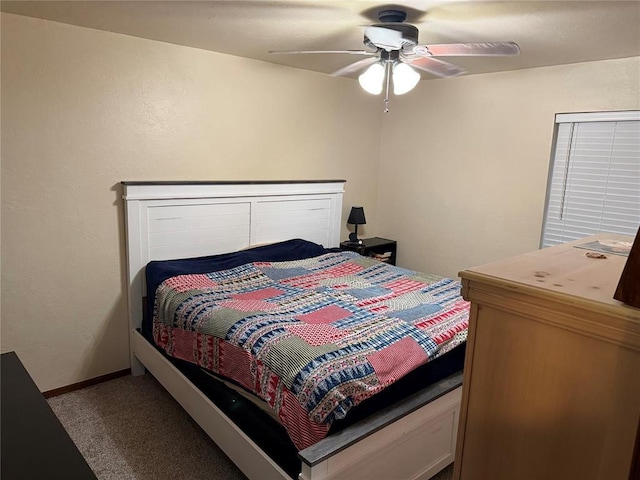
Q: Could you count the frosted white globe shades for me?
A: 2